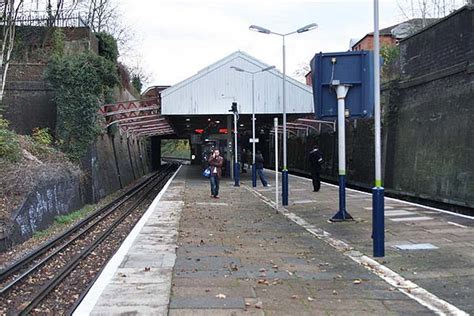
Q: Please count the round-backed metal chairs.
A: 0